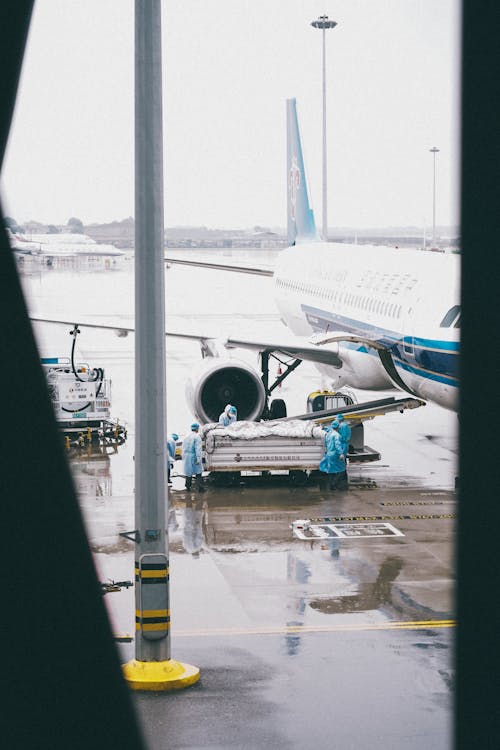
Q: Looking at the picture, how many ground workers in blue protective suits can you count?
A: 5